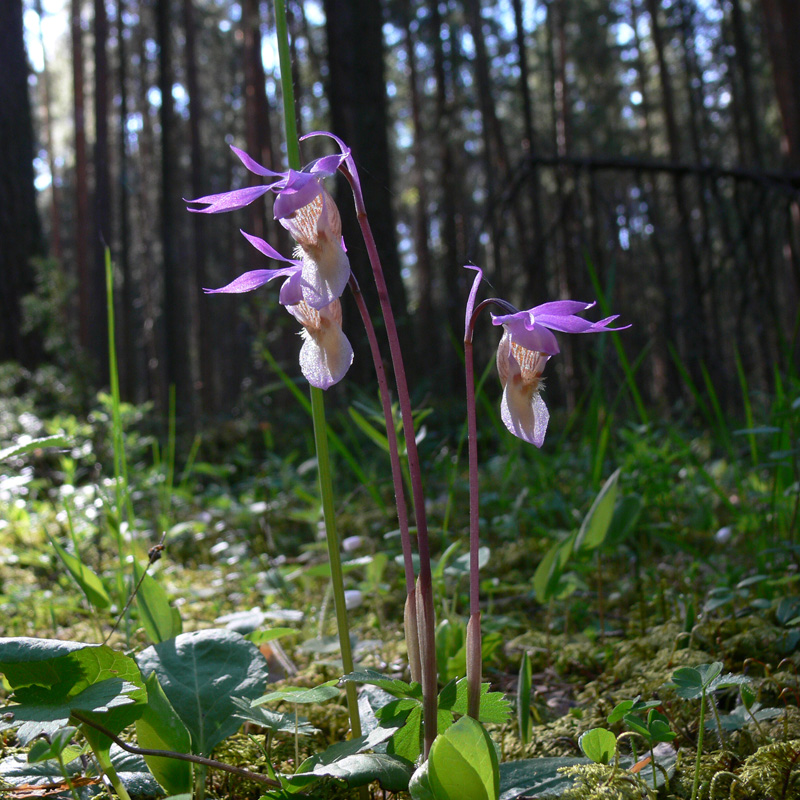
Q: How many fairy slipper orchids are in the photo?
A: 3